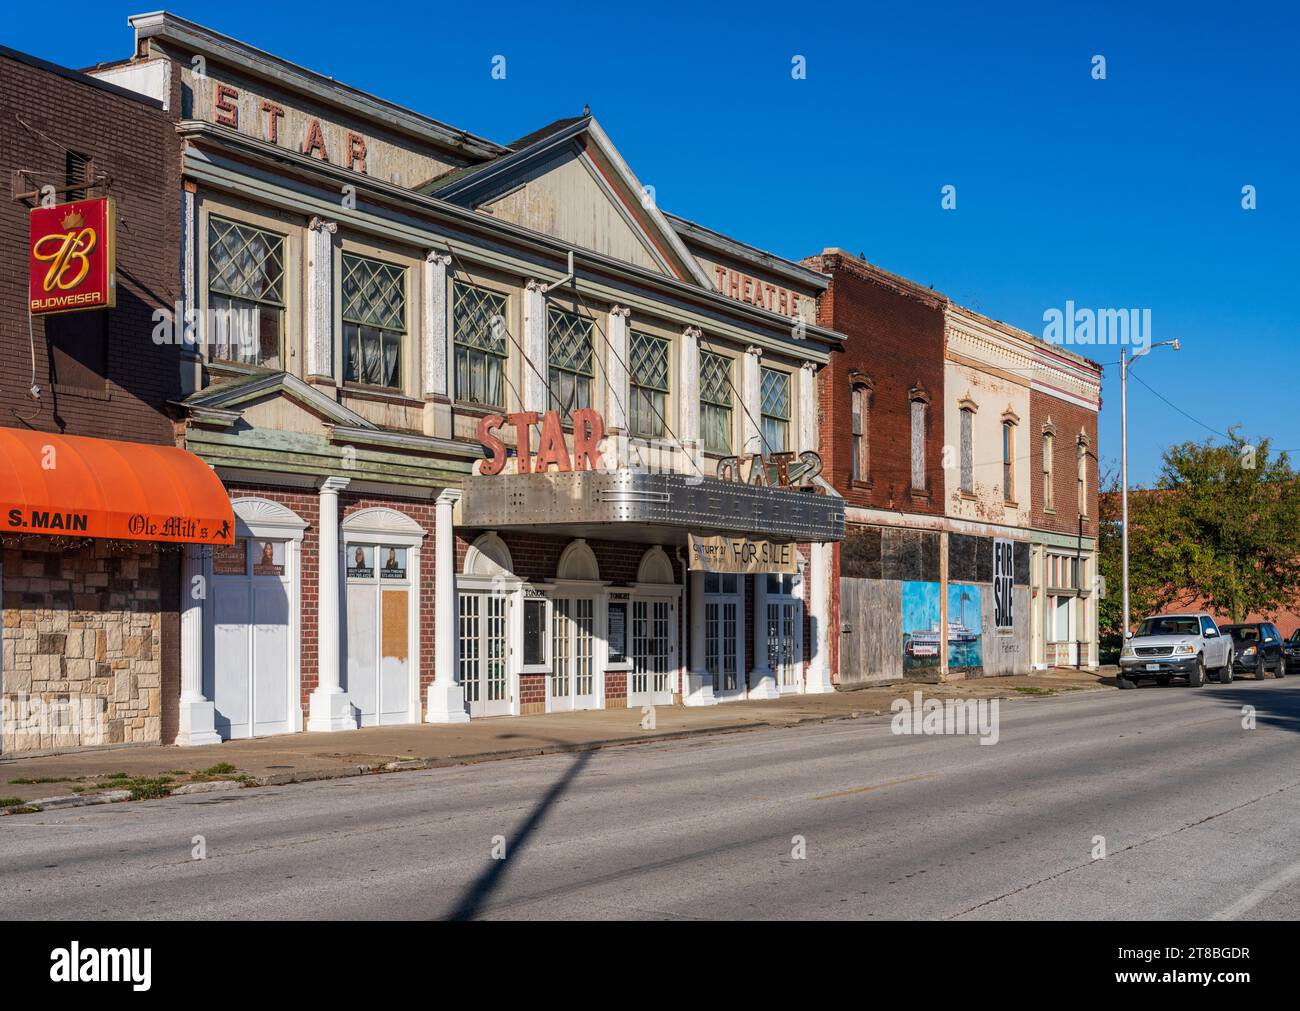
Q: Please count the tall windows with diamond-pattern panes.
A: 7